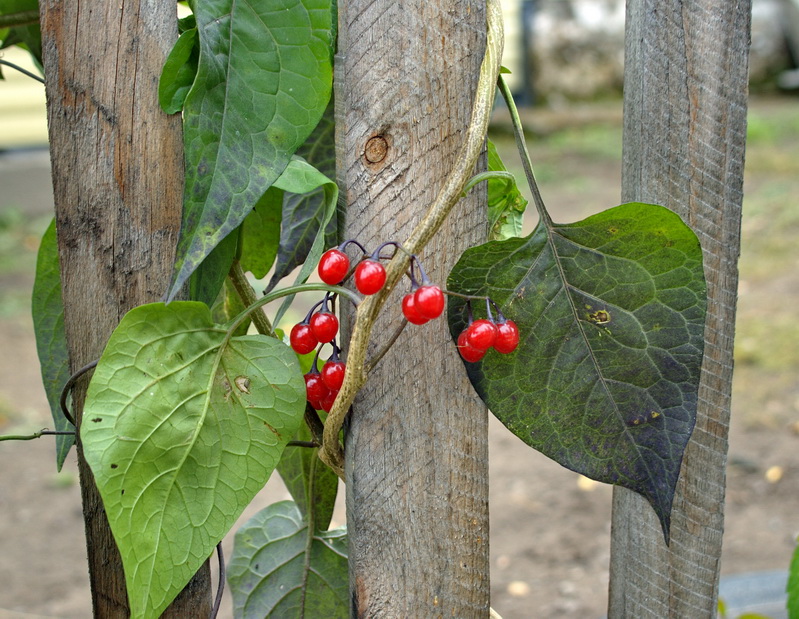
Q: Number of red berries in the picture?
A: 12